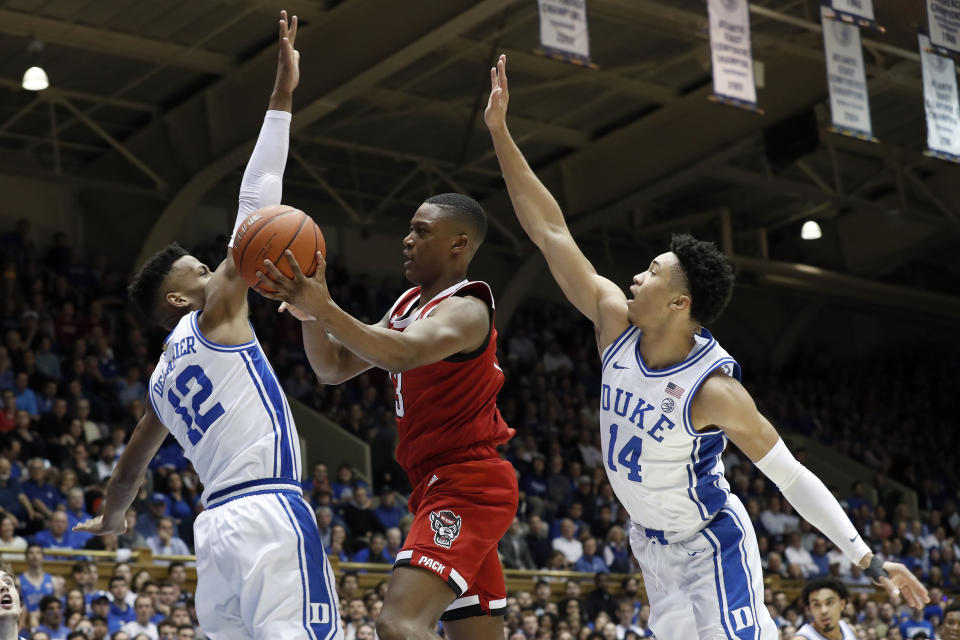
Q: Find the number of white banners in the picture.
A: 6